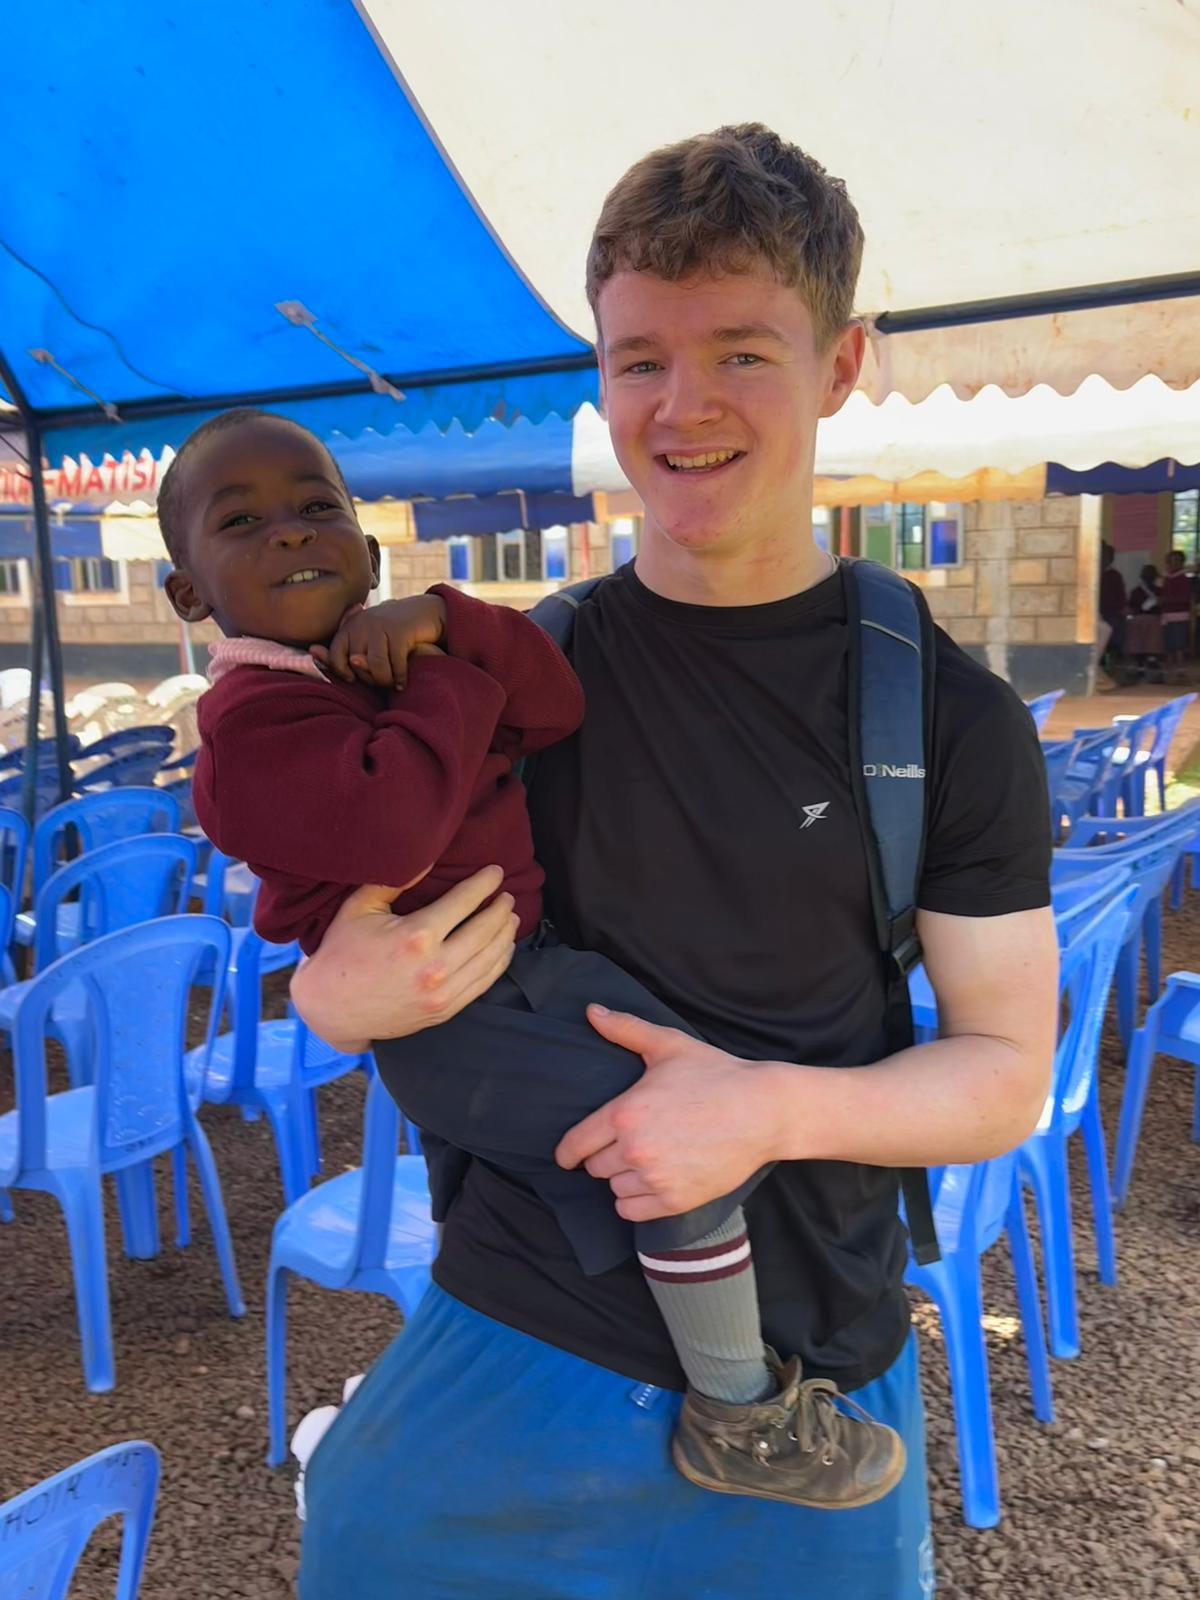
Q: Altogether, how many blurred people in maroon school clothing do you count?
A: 3